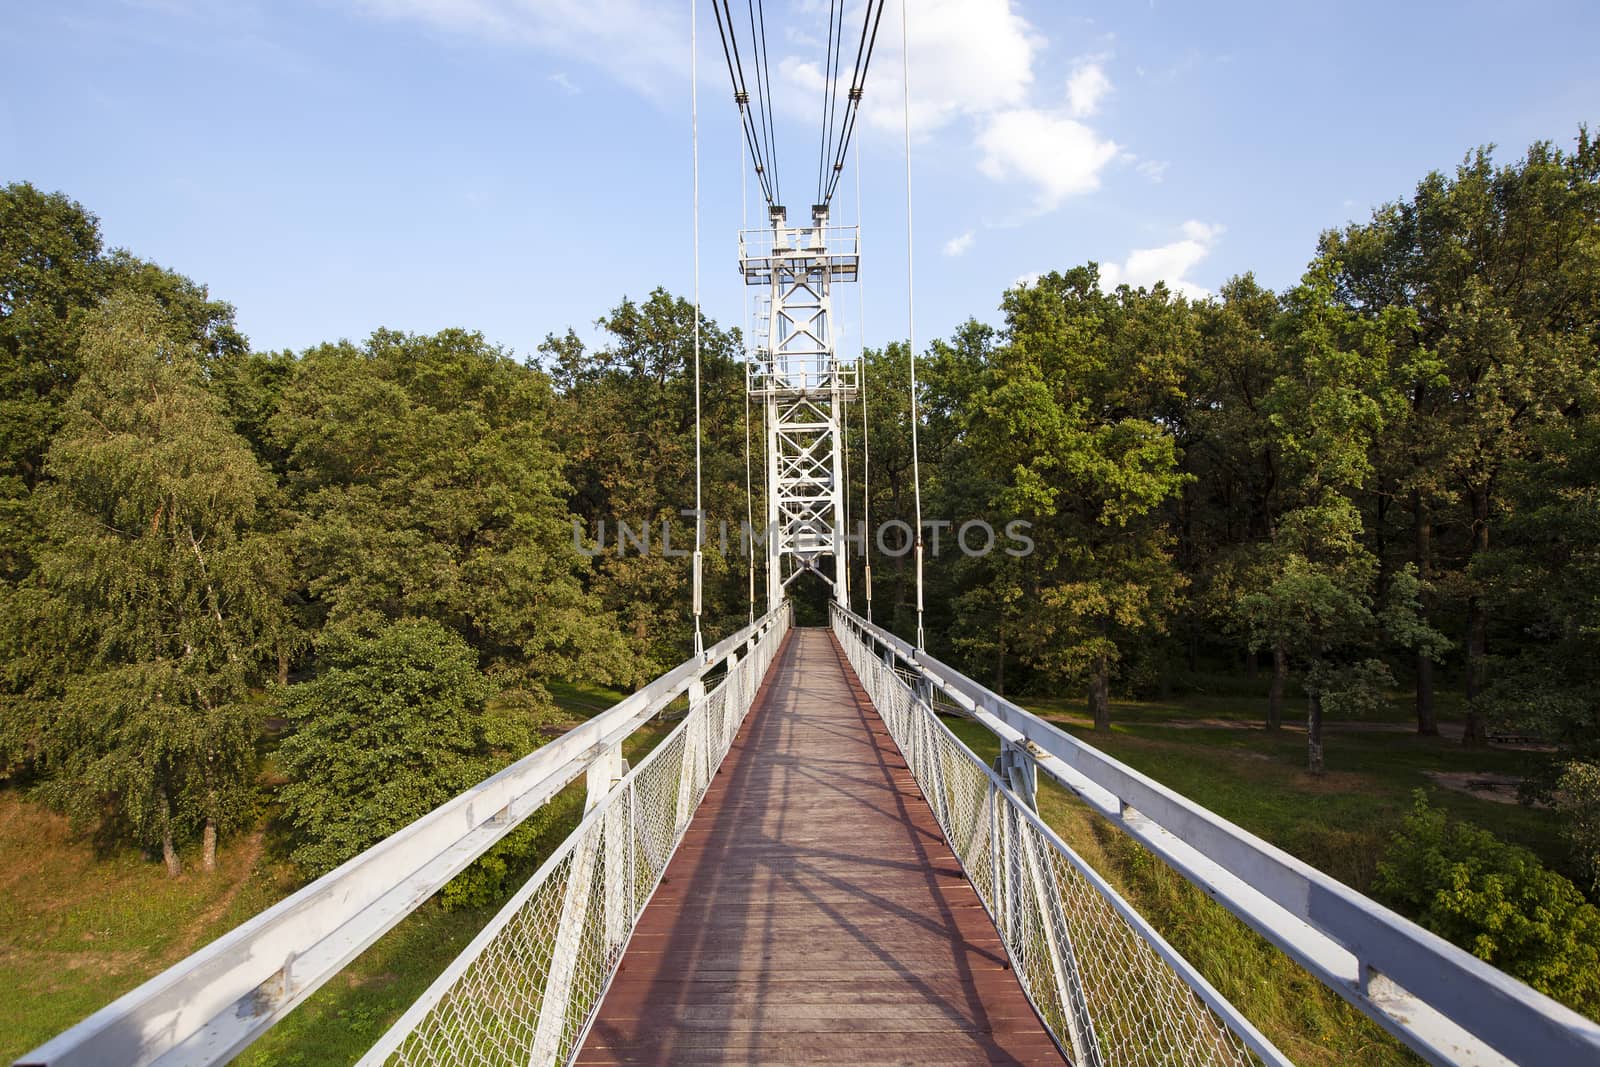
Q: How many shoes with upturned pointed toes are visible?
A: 0